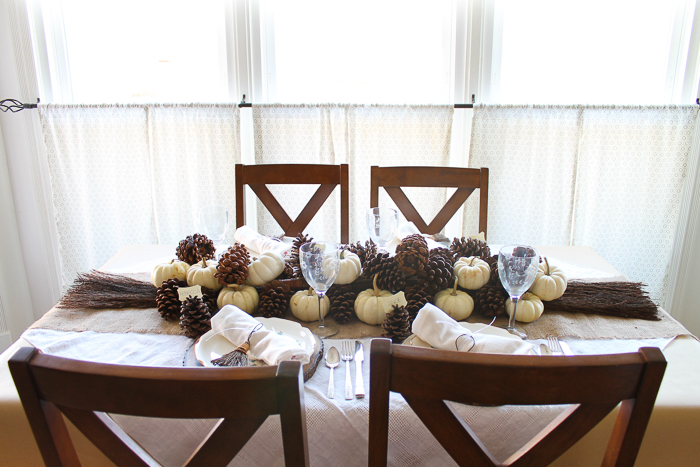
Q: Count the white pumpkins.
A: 11